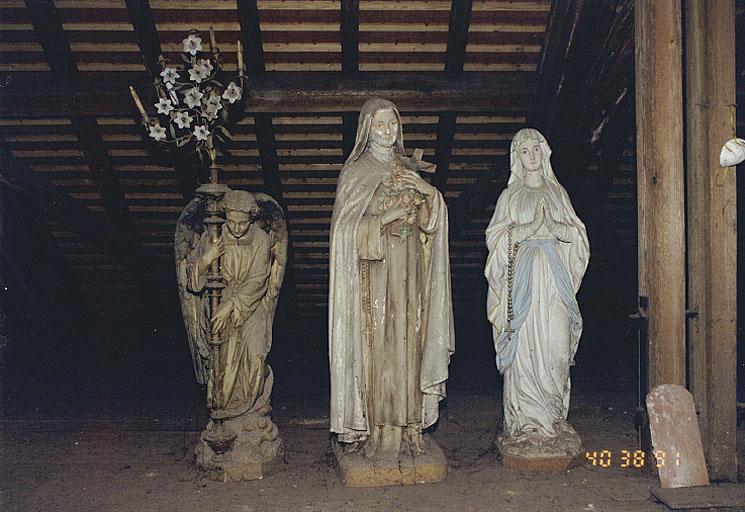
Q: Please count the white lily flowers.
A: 12